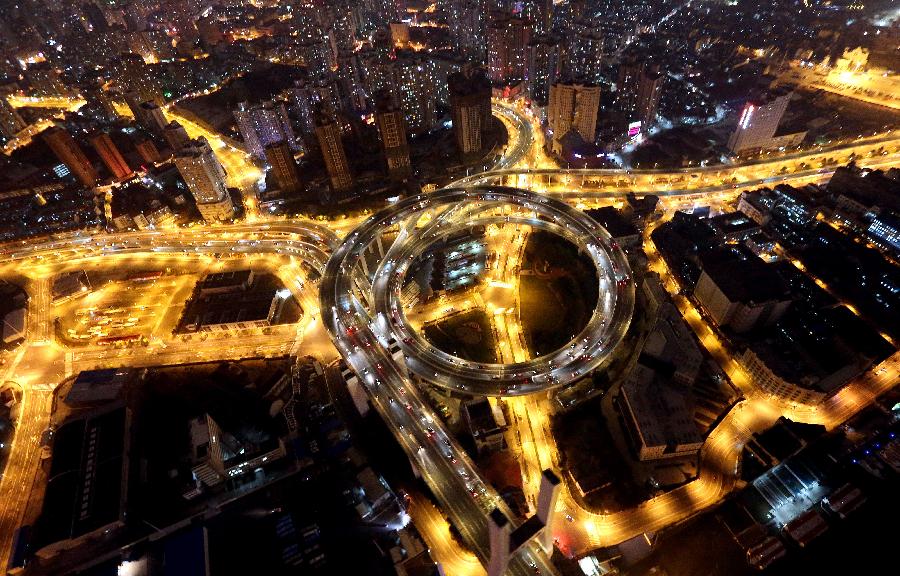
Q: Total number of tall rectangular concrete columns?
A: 2